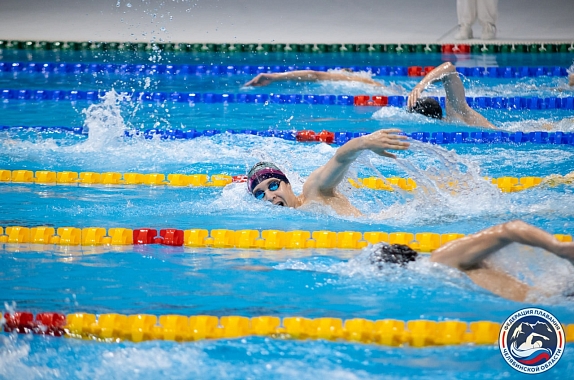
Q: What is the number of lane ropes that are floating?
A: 7